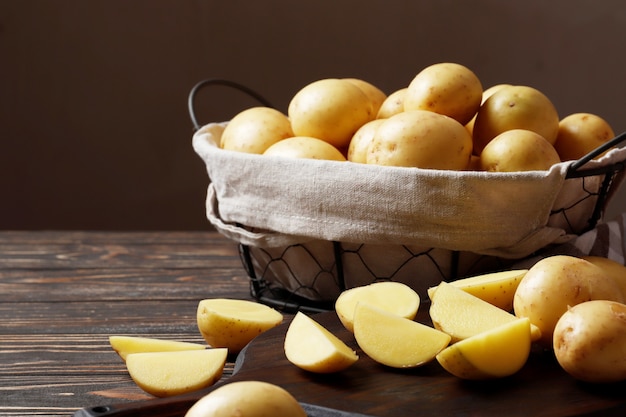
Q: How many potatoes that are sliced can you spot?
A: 9